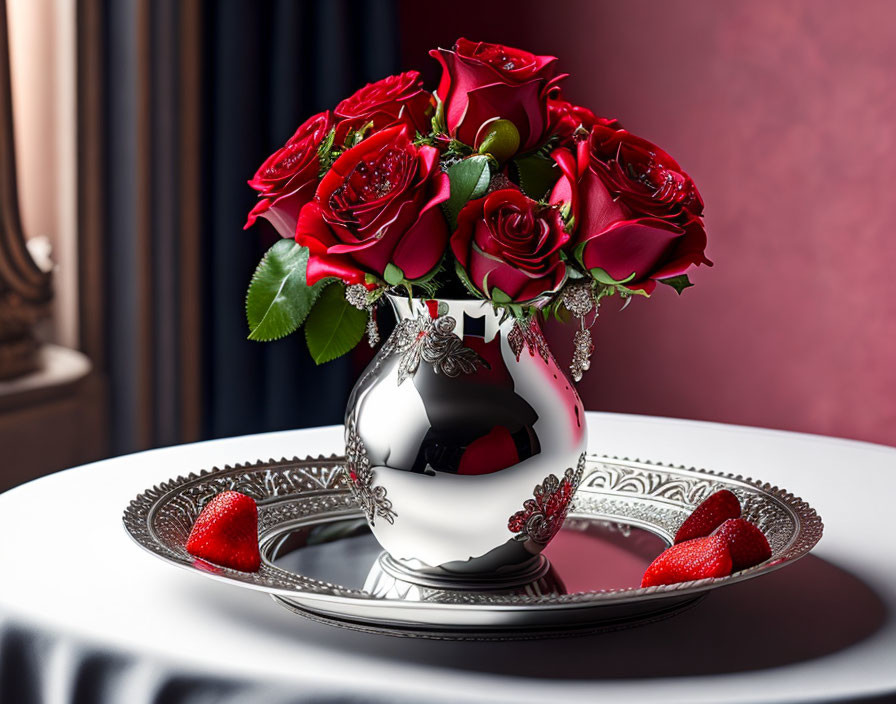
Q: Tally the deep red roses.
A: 7